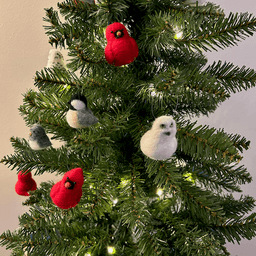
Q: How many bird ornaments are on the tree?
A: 7